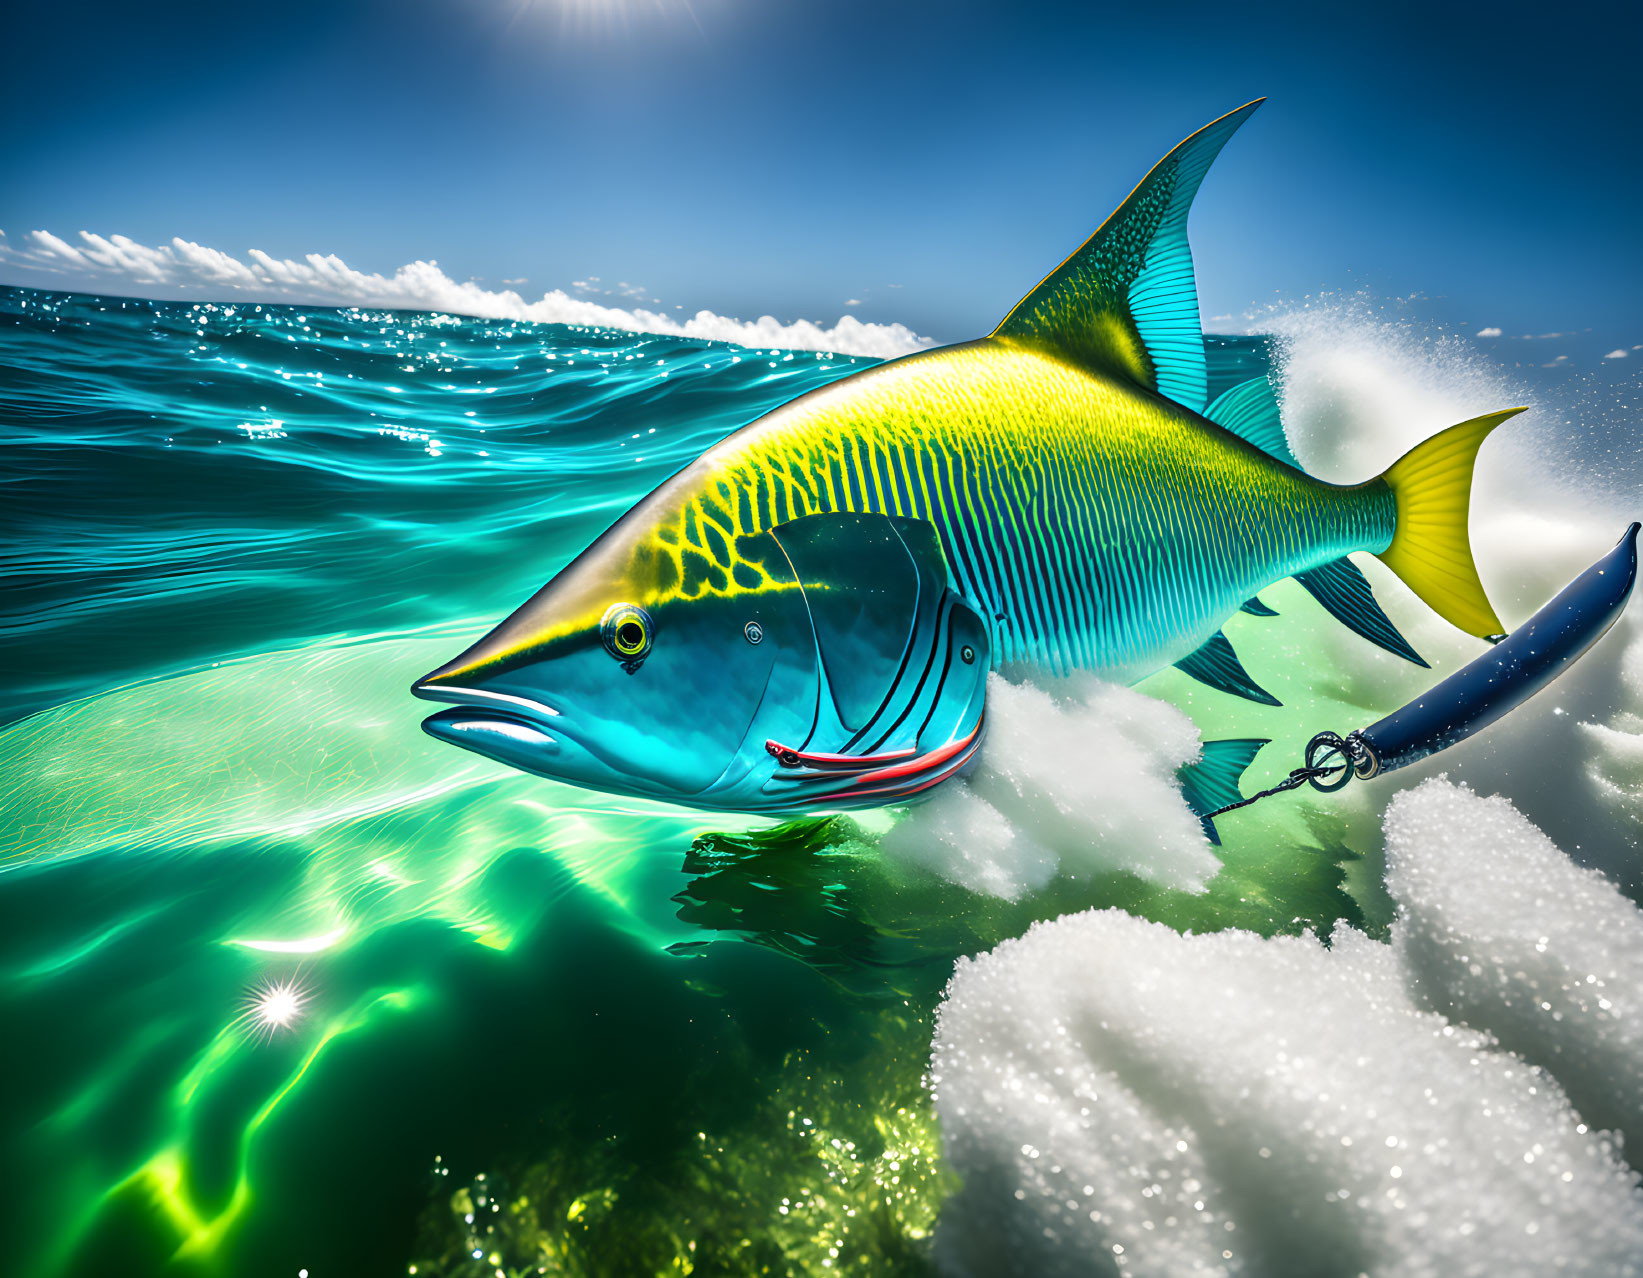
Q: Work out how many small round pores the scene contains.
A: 2